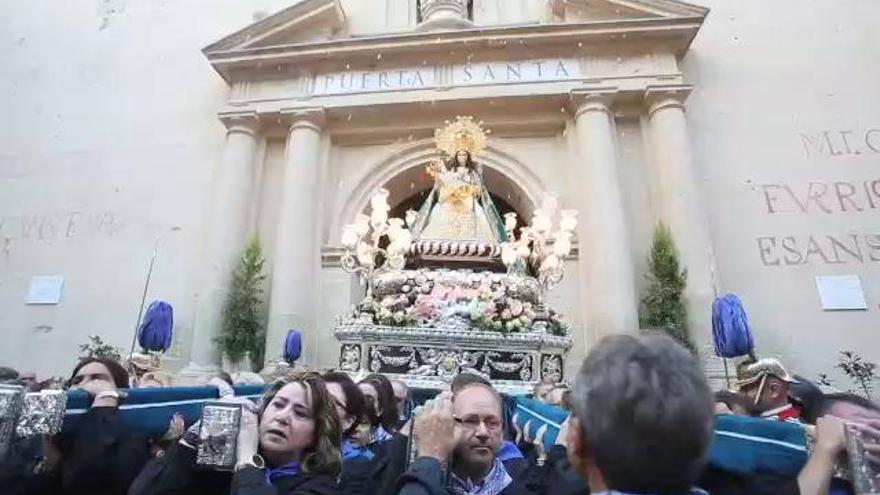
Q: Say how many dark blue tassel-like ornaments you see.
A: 3